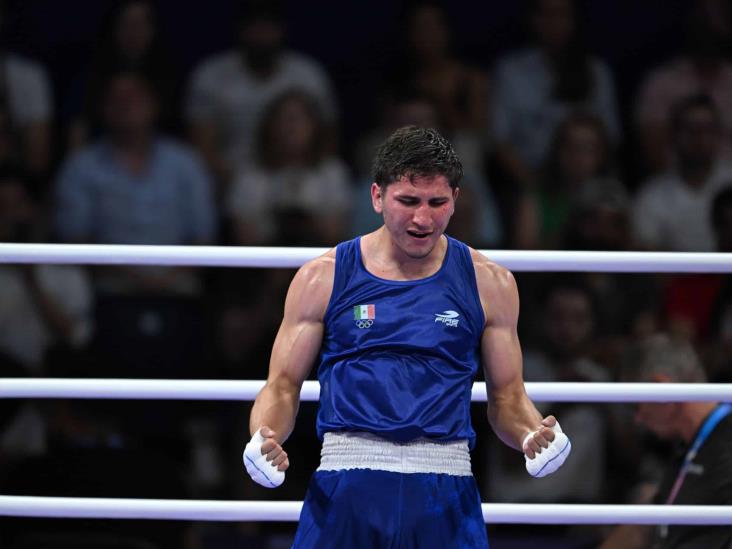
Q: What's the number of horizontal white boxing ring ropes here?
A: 3